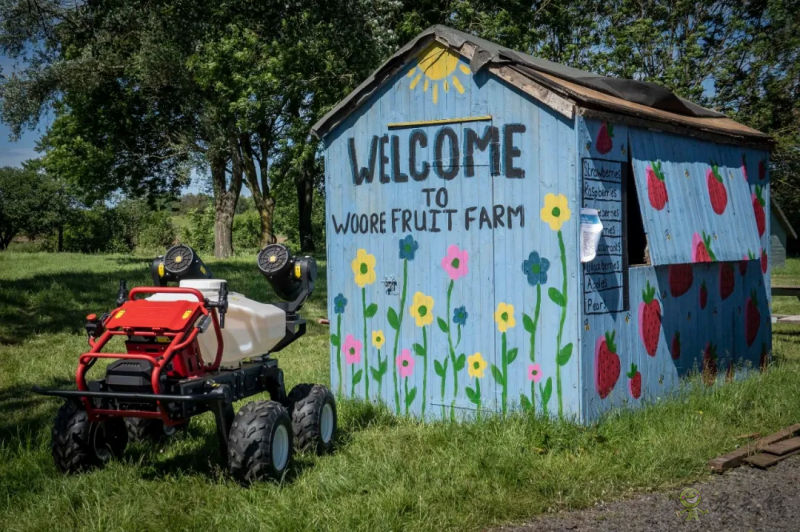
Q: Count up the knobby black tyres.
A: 4